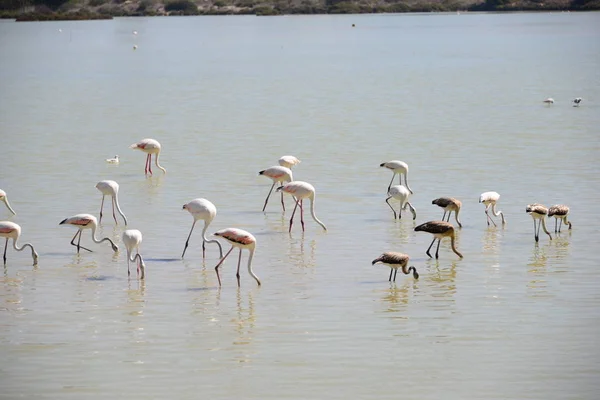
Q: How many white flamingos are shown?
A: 14